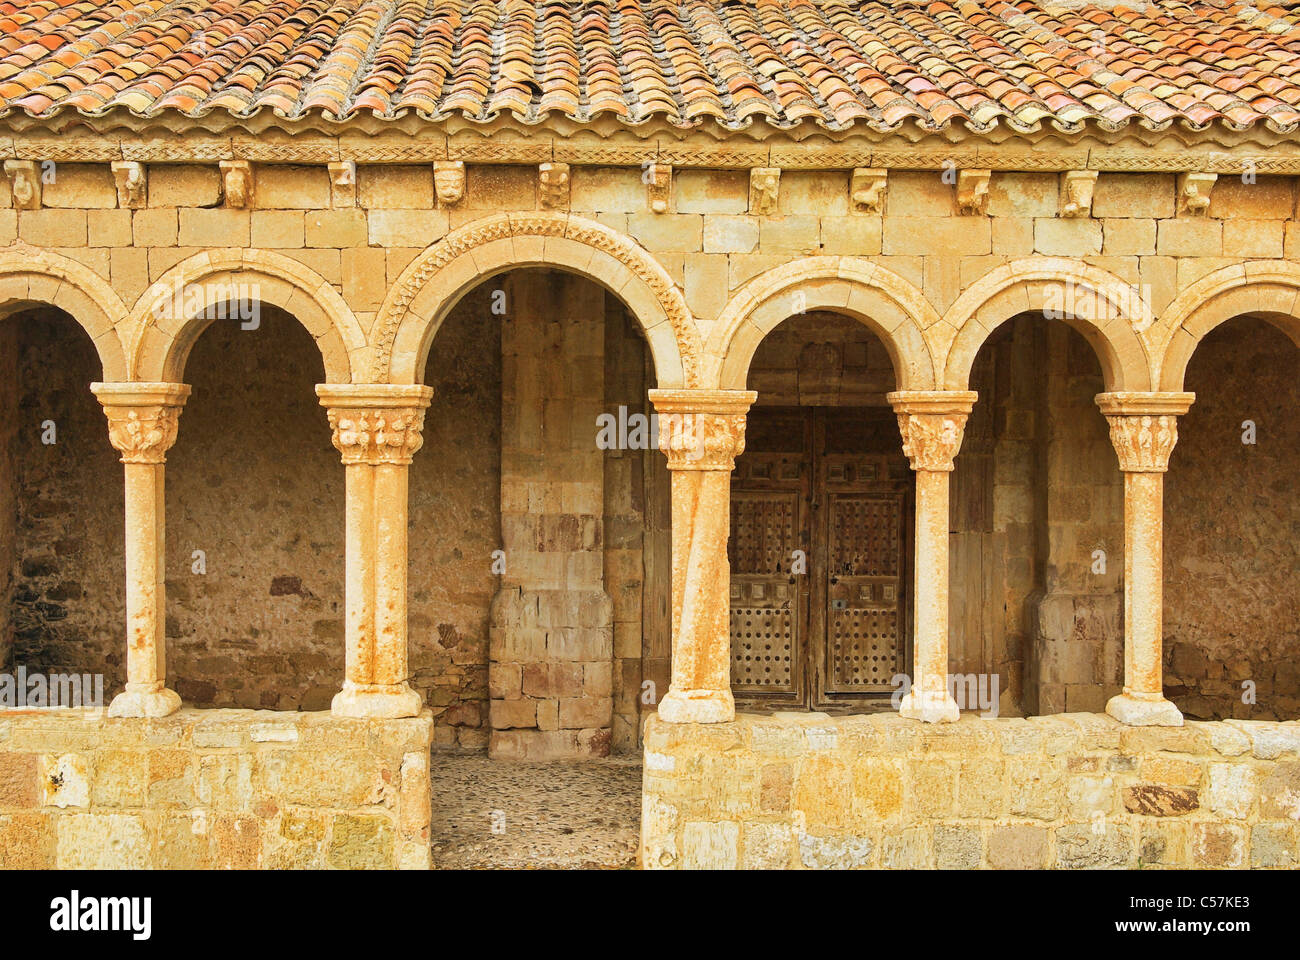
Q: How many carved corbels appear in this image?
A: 12